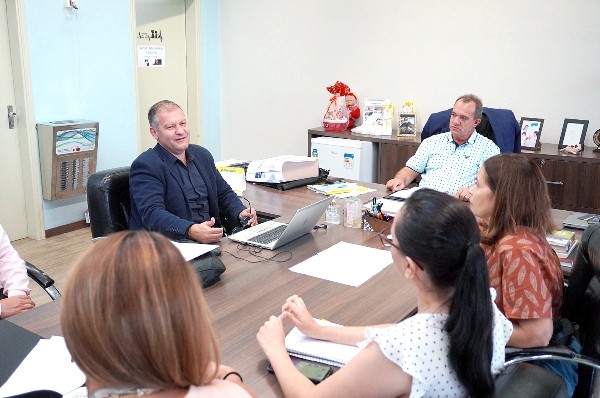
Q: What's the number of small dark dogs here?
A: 0